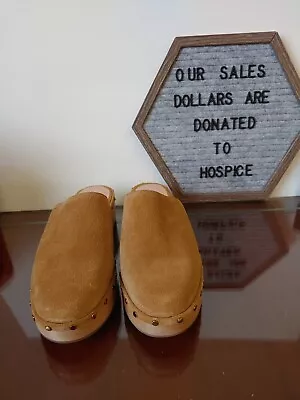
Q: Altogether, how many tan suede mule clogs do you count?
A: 2